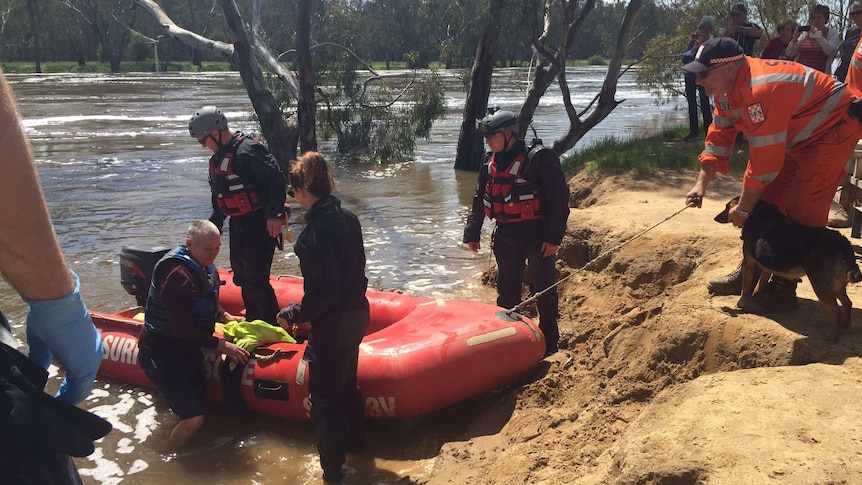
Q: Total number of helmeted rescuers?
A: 2